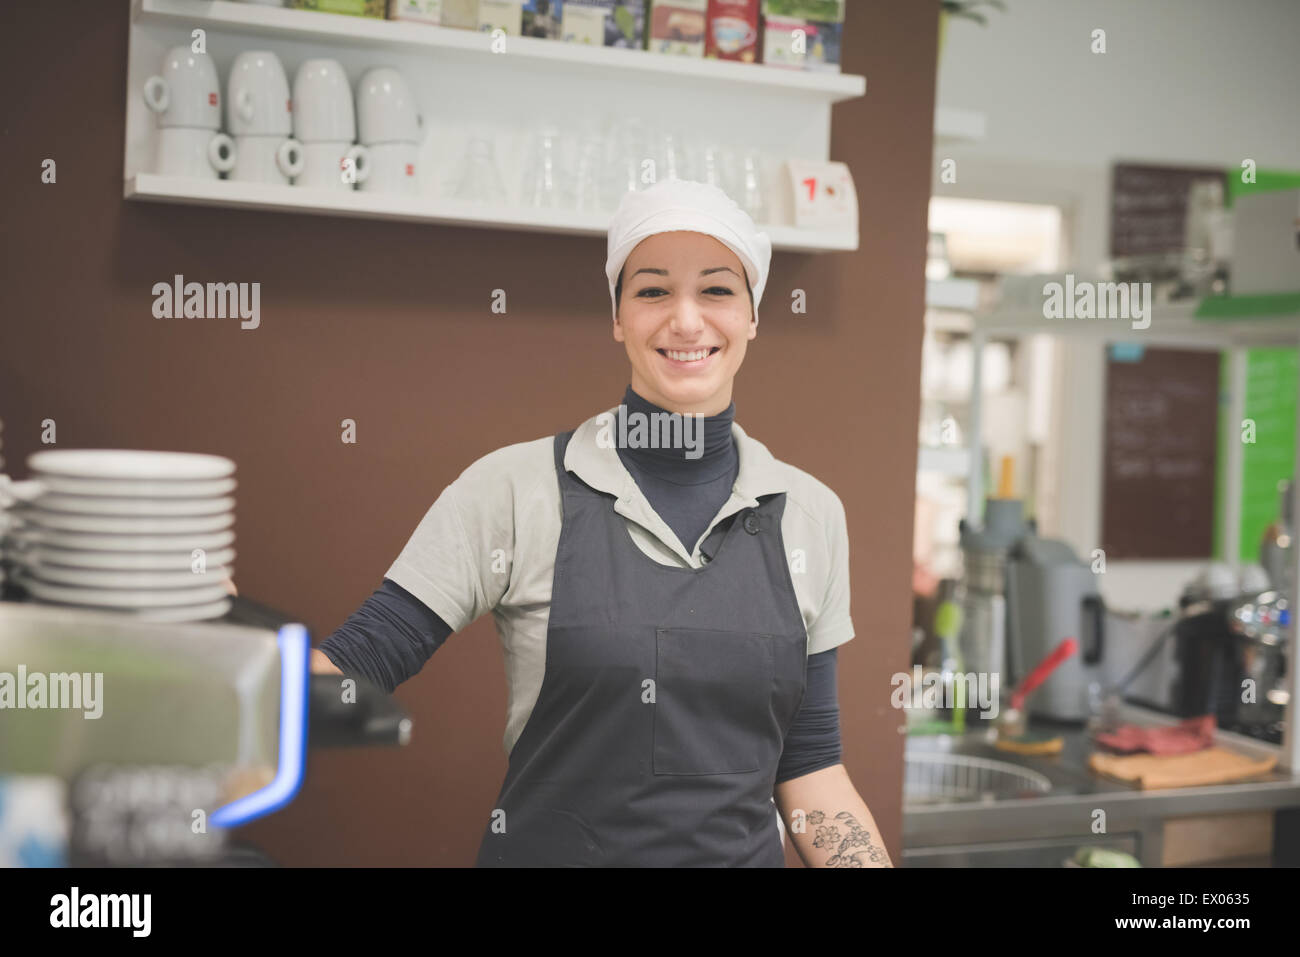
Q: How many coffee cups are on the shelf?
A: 8